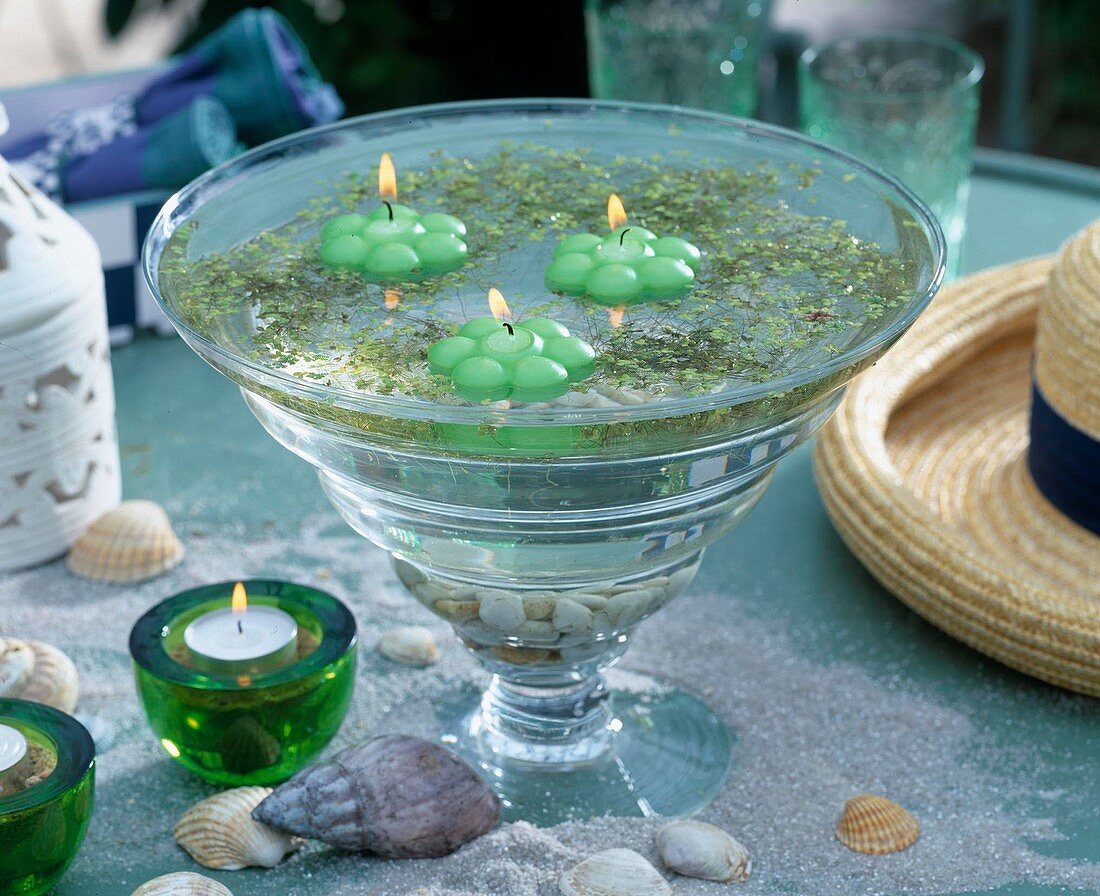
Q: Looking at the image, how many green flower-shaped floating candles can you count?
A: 3